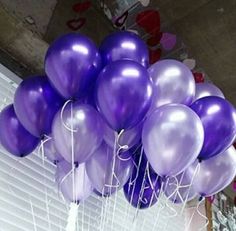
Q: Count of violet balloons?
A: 7